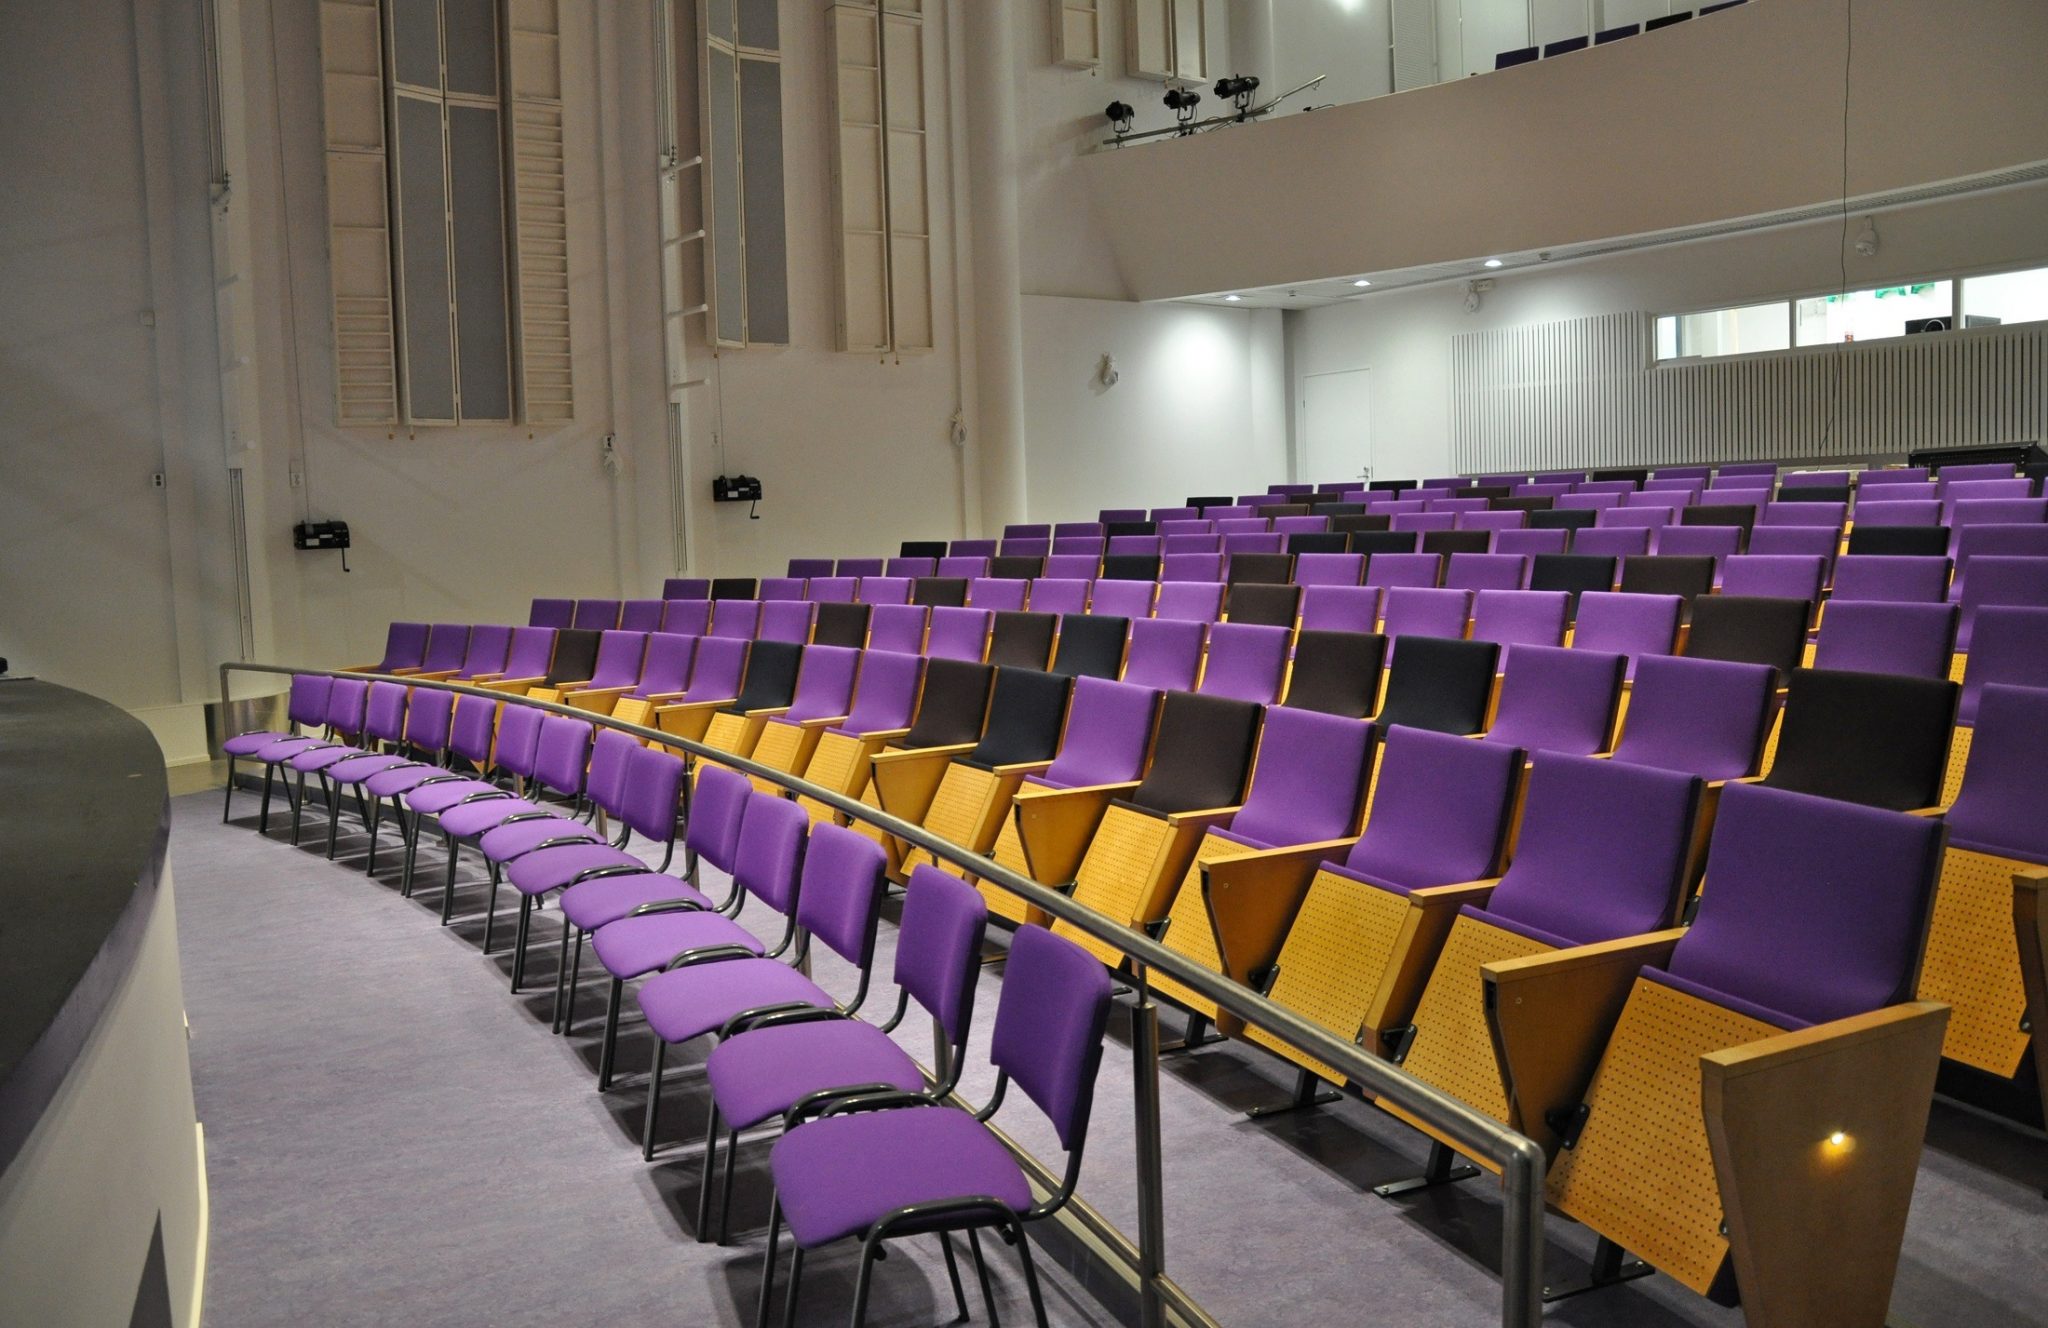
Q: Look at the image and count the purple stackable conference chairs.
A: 14